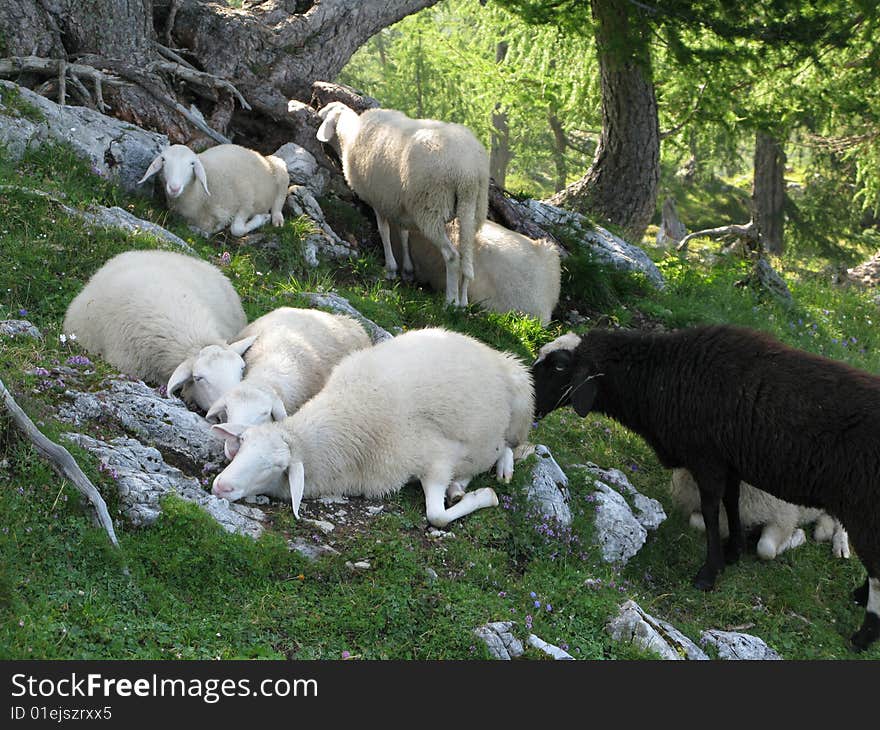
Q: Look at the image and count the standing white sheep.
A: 1